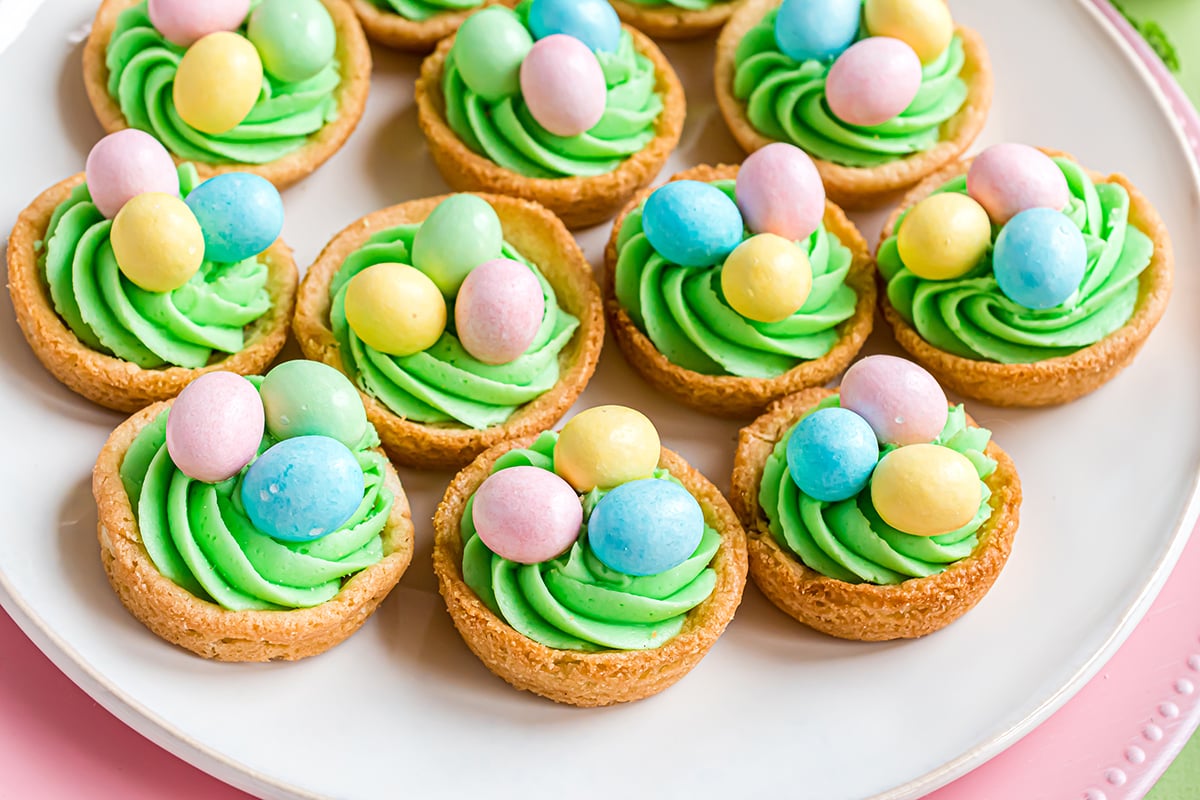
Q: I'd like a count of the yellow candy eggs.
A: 8